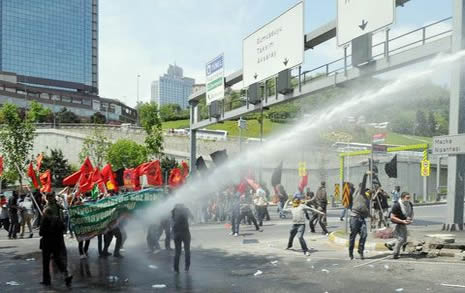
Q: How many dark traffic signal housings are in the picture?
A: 4